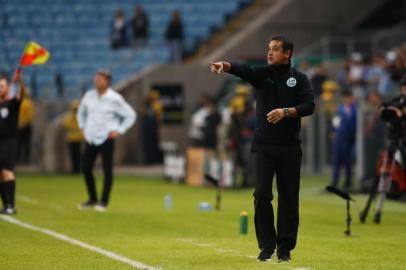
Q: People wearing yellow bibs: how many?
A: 5